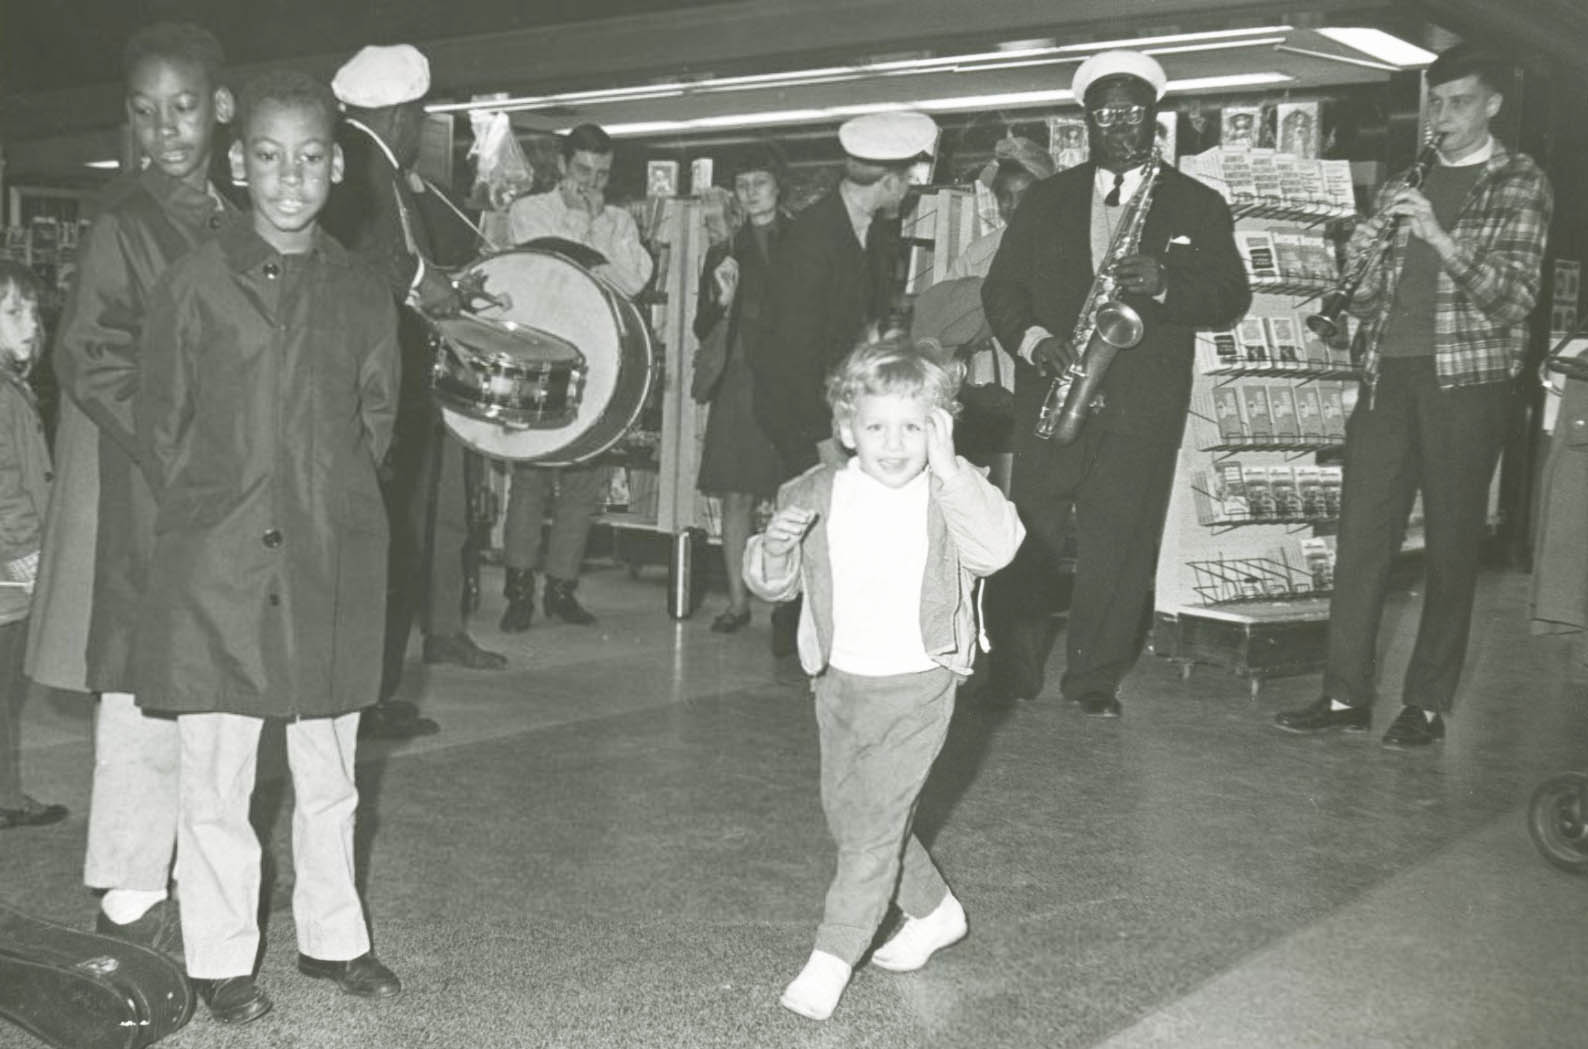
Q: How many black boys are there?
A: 2